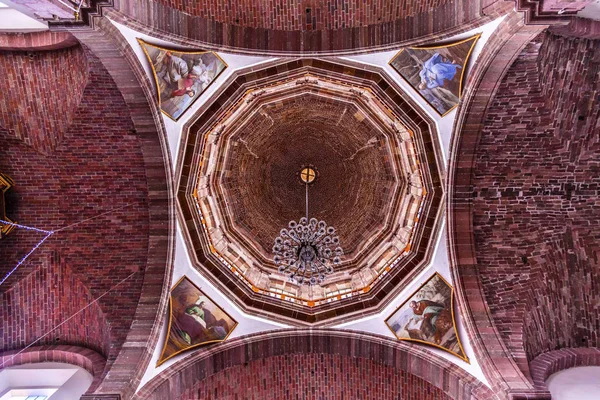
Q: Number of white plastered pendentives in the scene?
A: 4